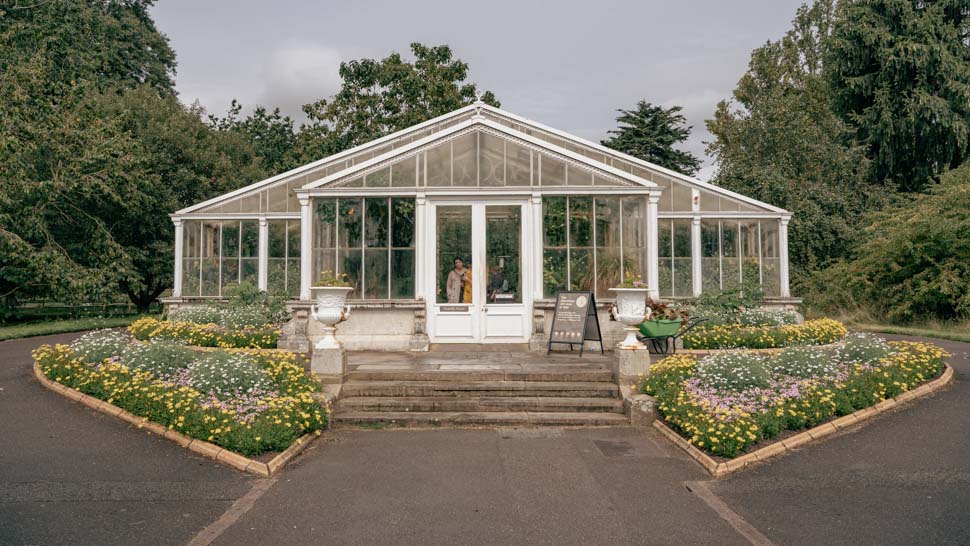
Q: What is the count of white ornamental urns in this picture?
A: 2